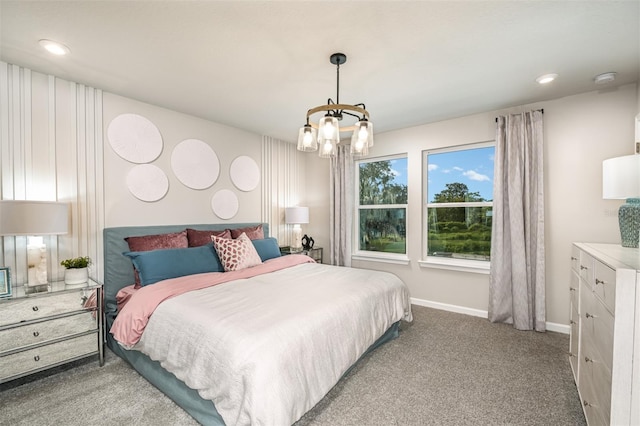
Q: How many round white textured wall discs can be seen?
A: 5